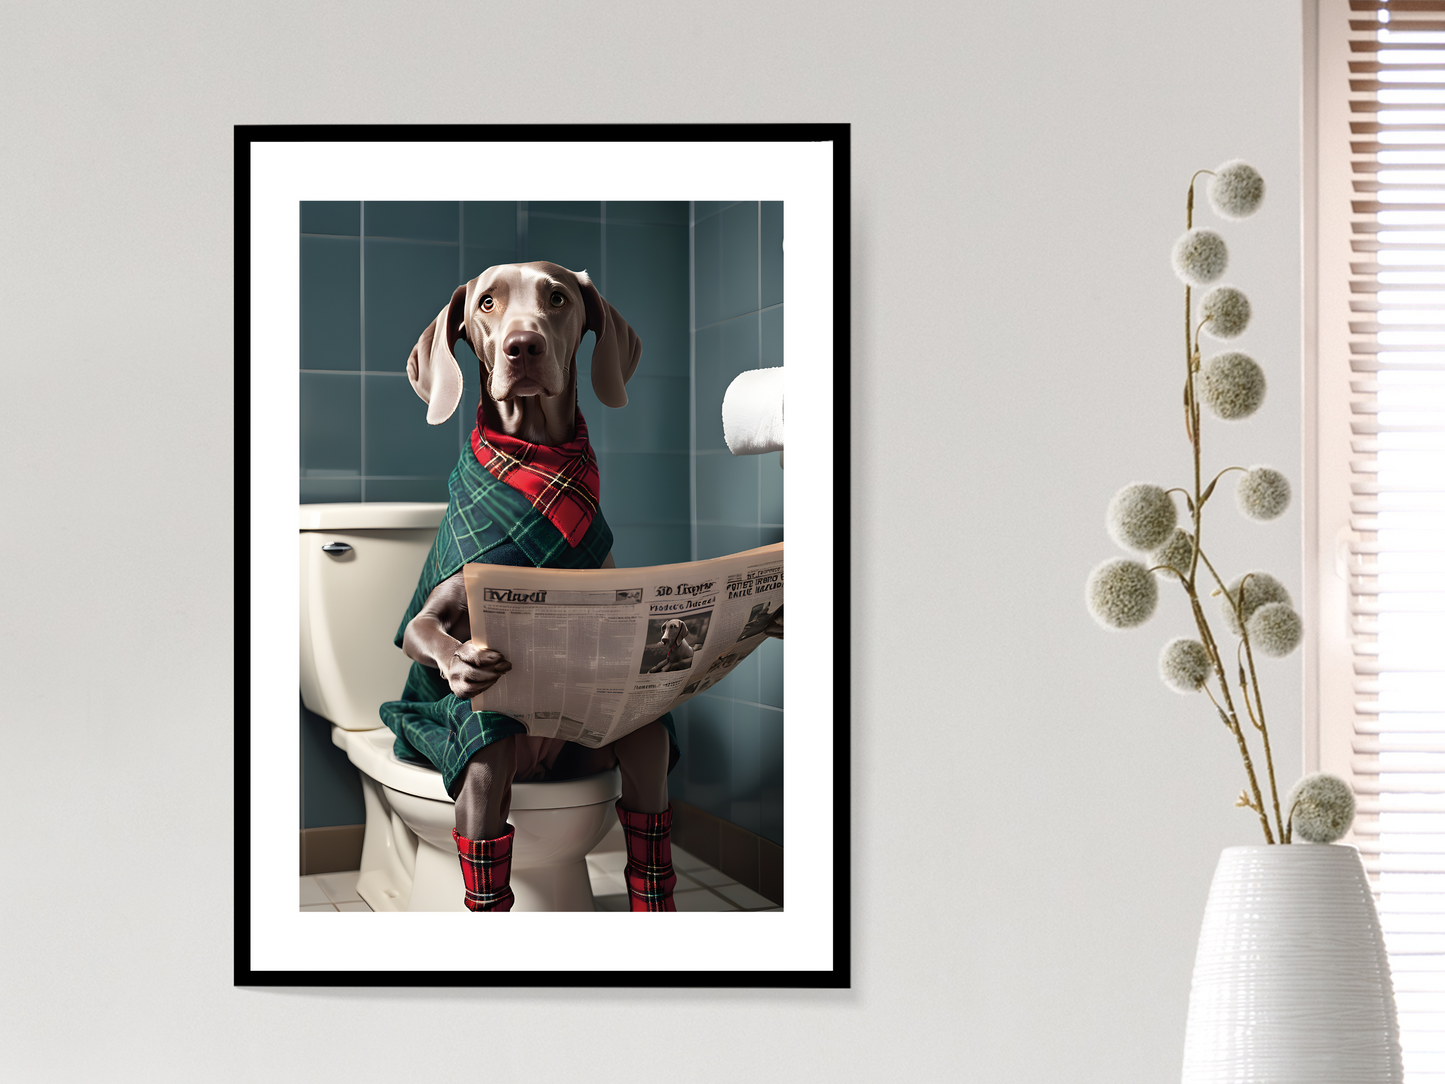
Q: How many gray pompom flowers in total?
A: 12